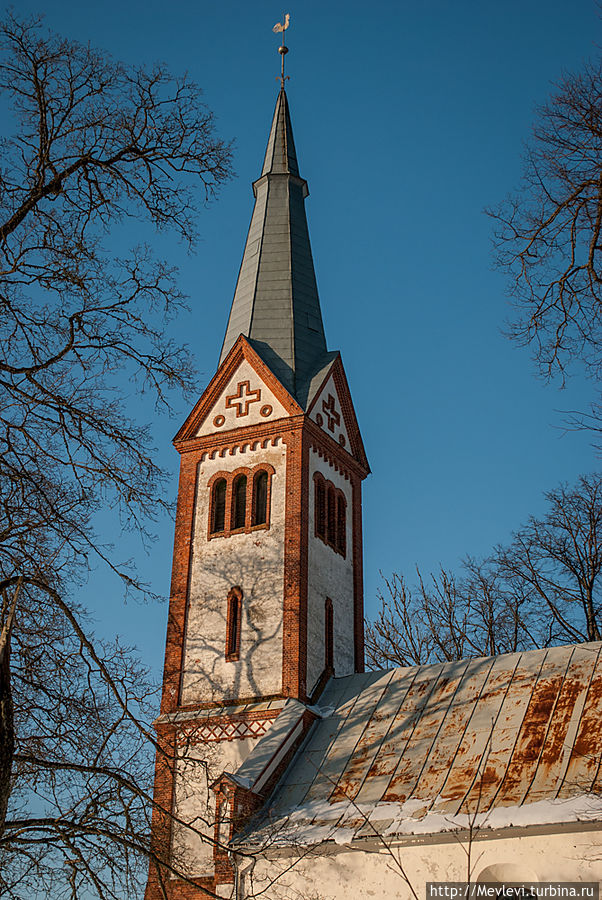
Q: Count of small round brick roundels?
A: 4